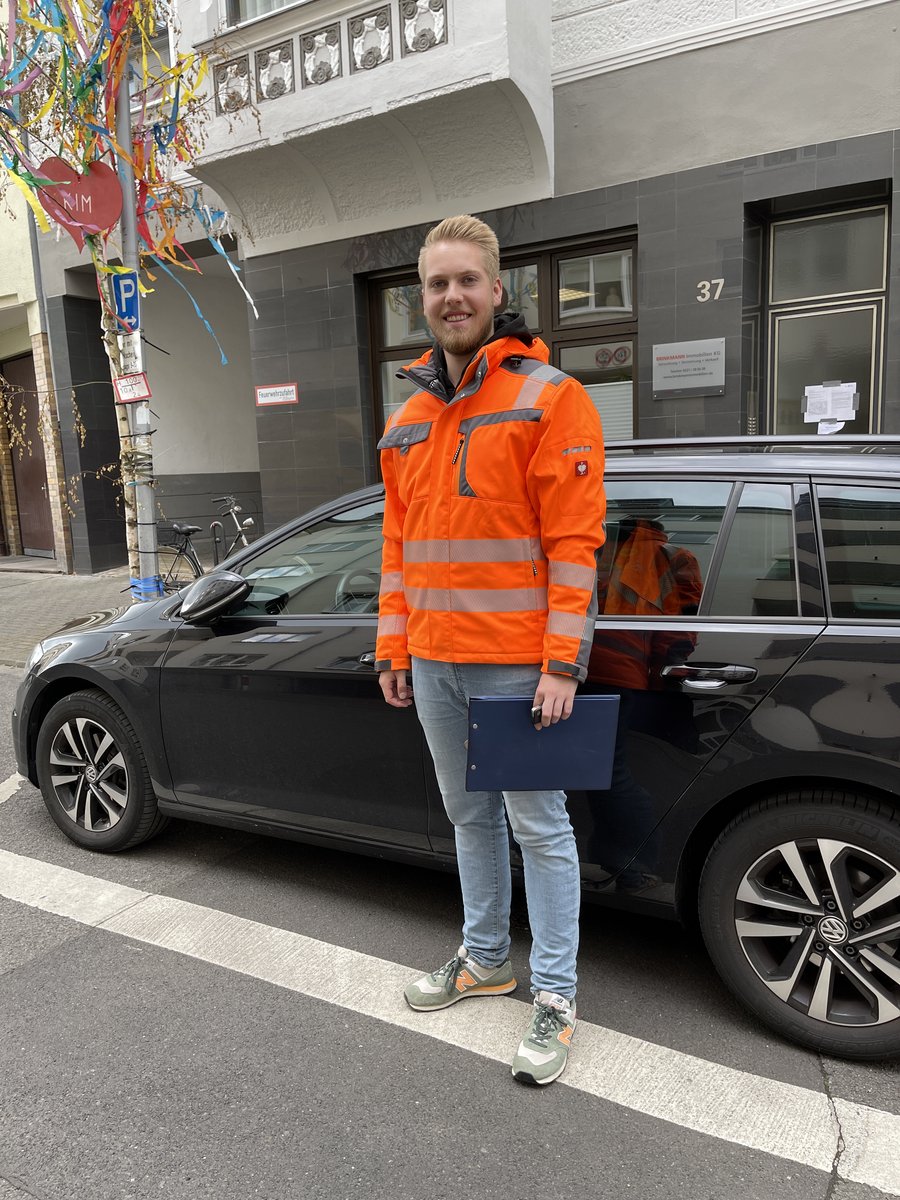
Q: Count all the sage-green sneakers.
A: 2